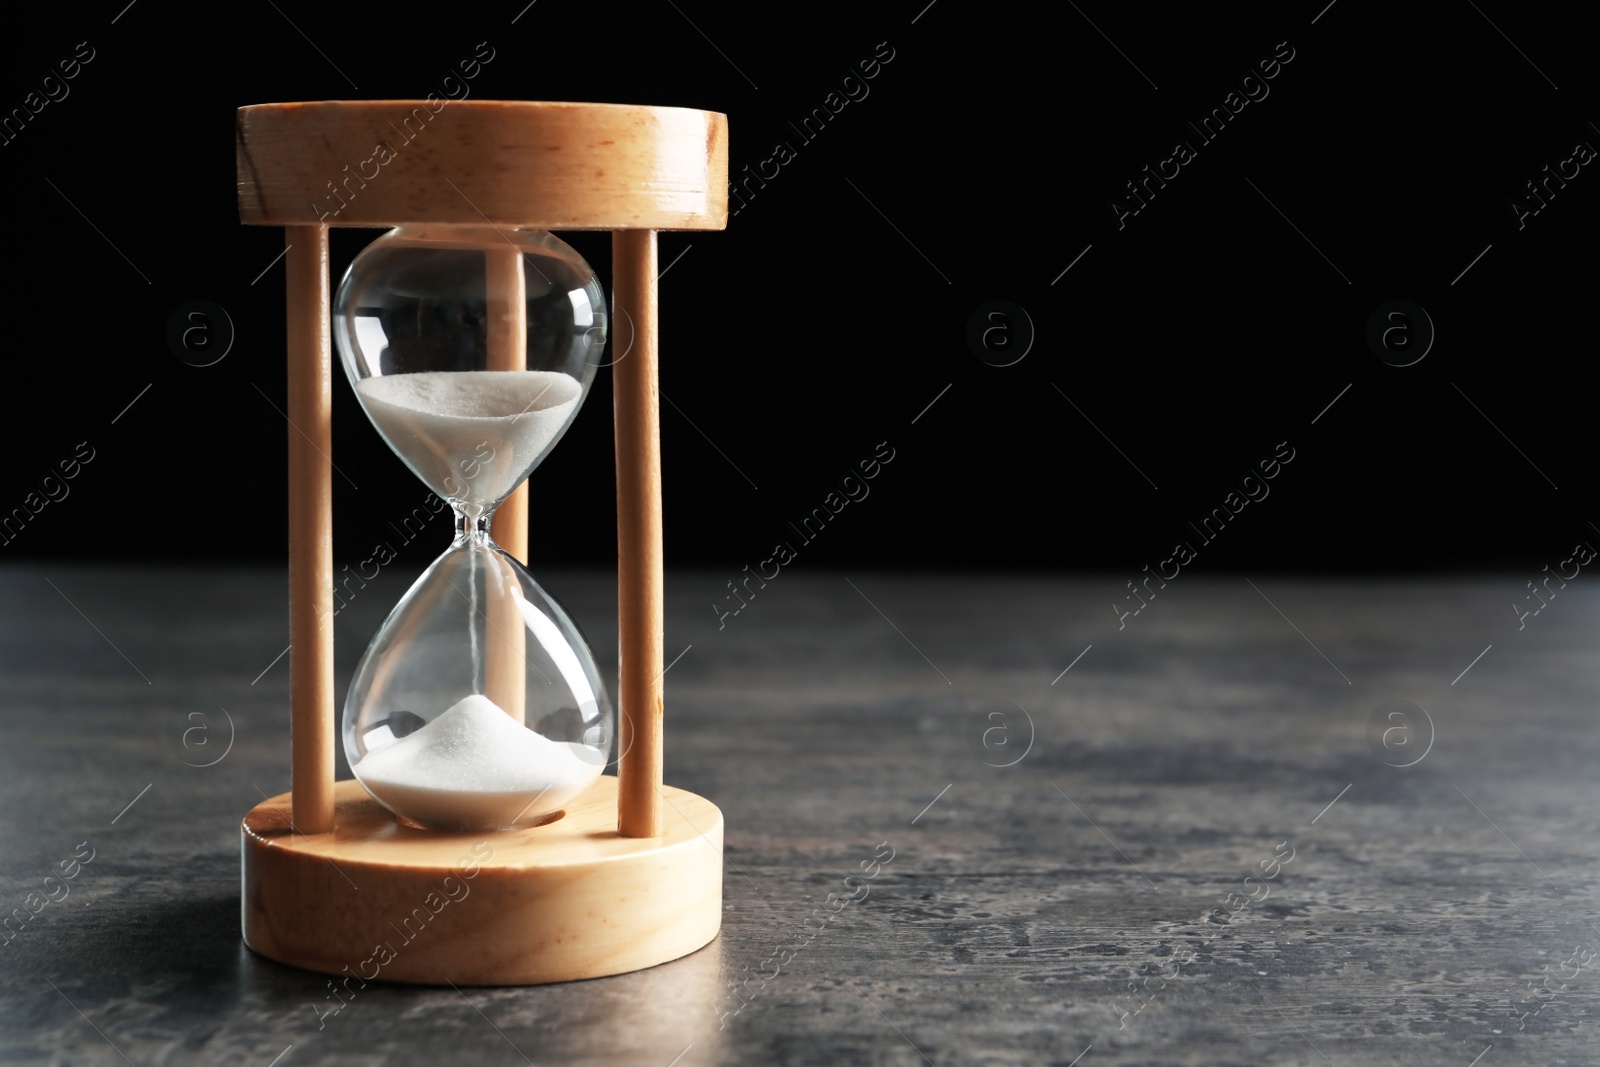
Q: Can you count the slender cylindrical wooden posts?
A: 3